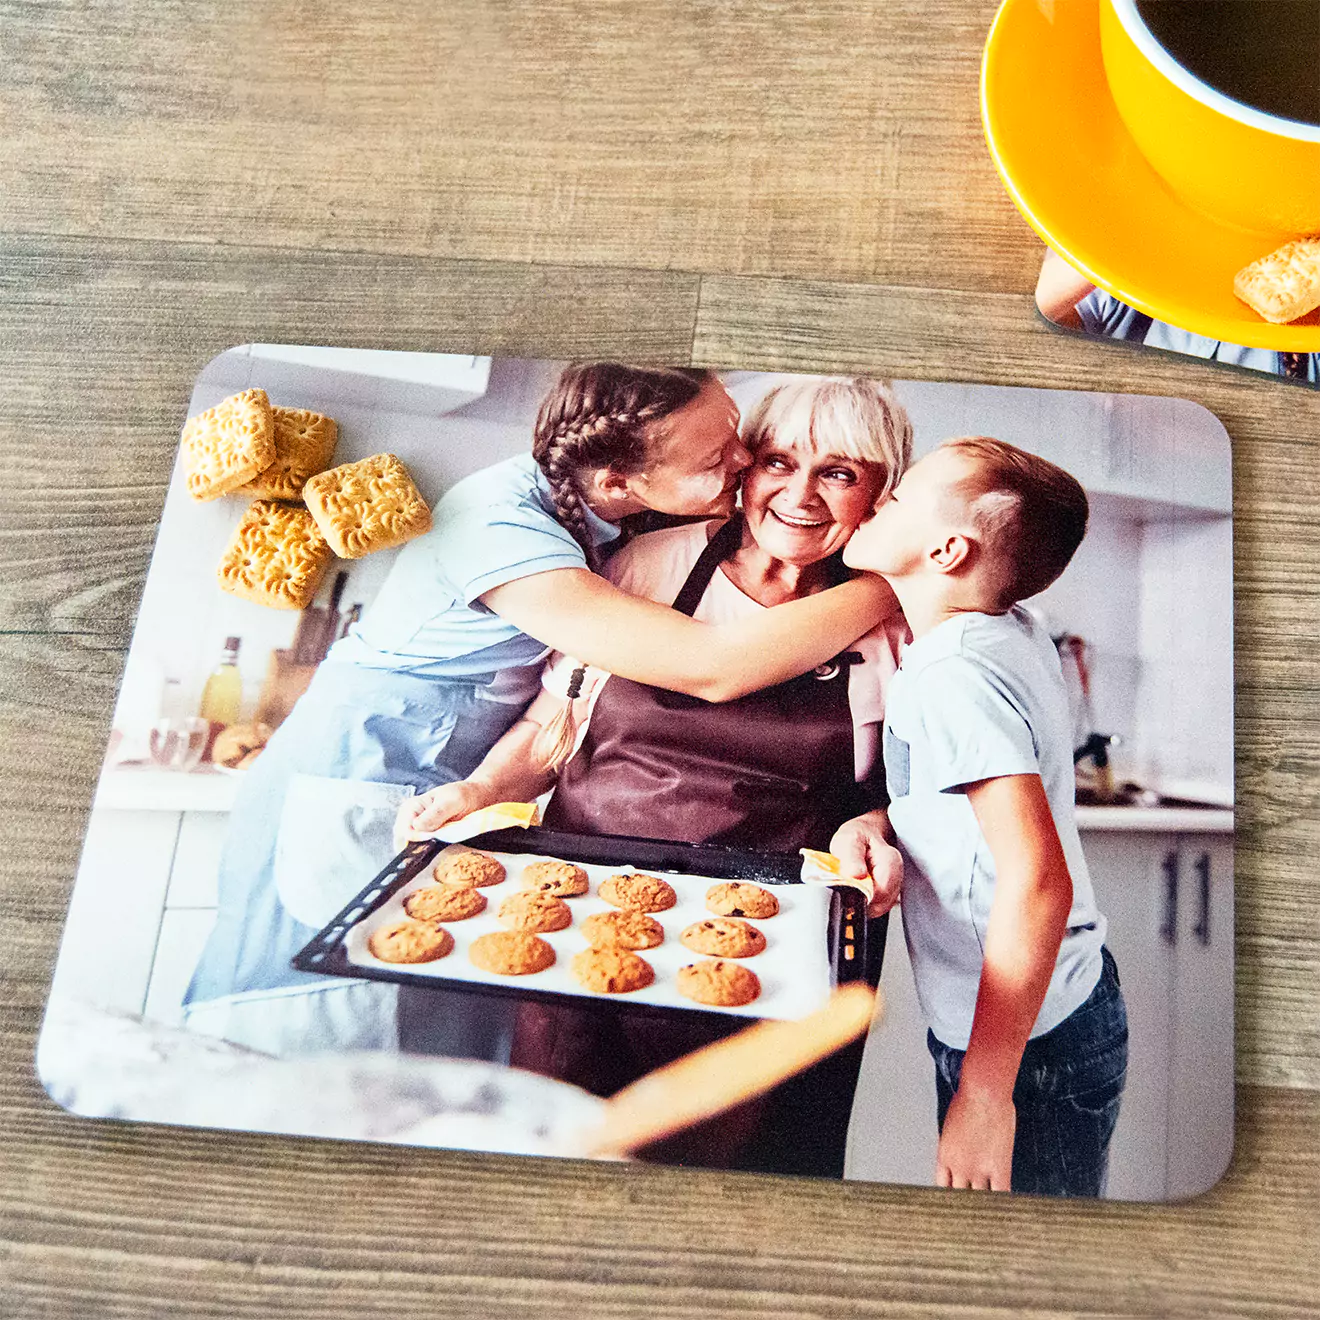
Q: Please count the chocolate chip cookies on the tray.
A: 12